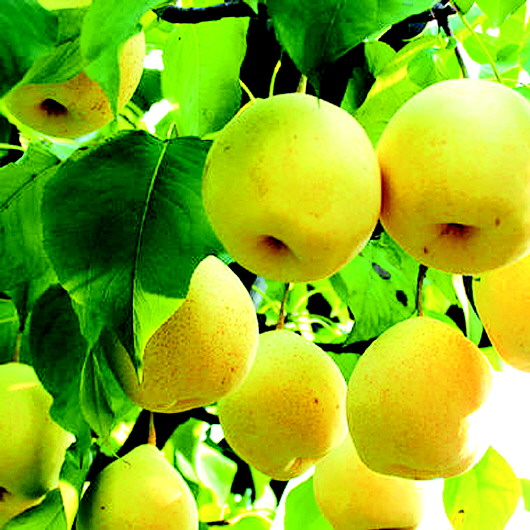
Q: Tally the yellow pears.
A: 10